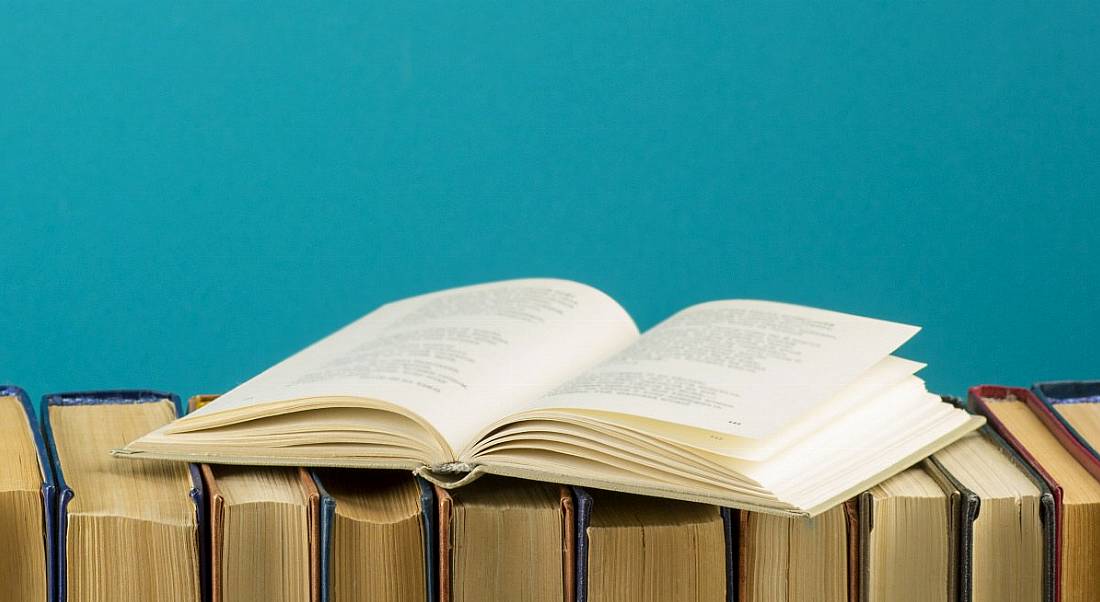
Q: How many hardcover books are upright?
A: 11